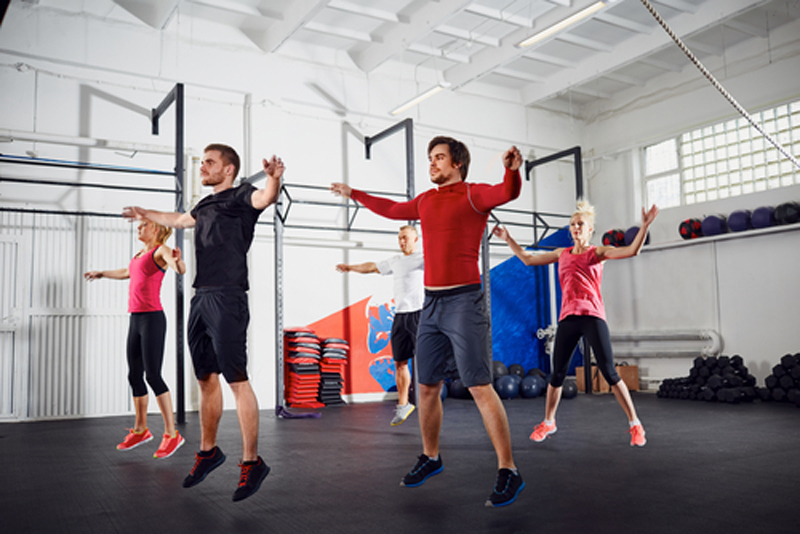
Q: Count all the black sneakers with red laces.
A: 2